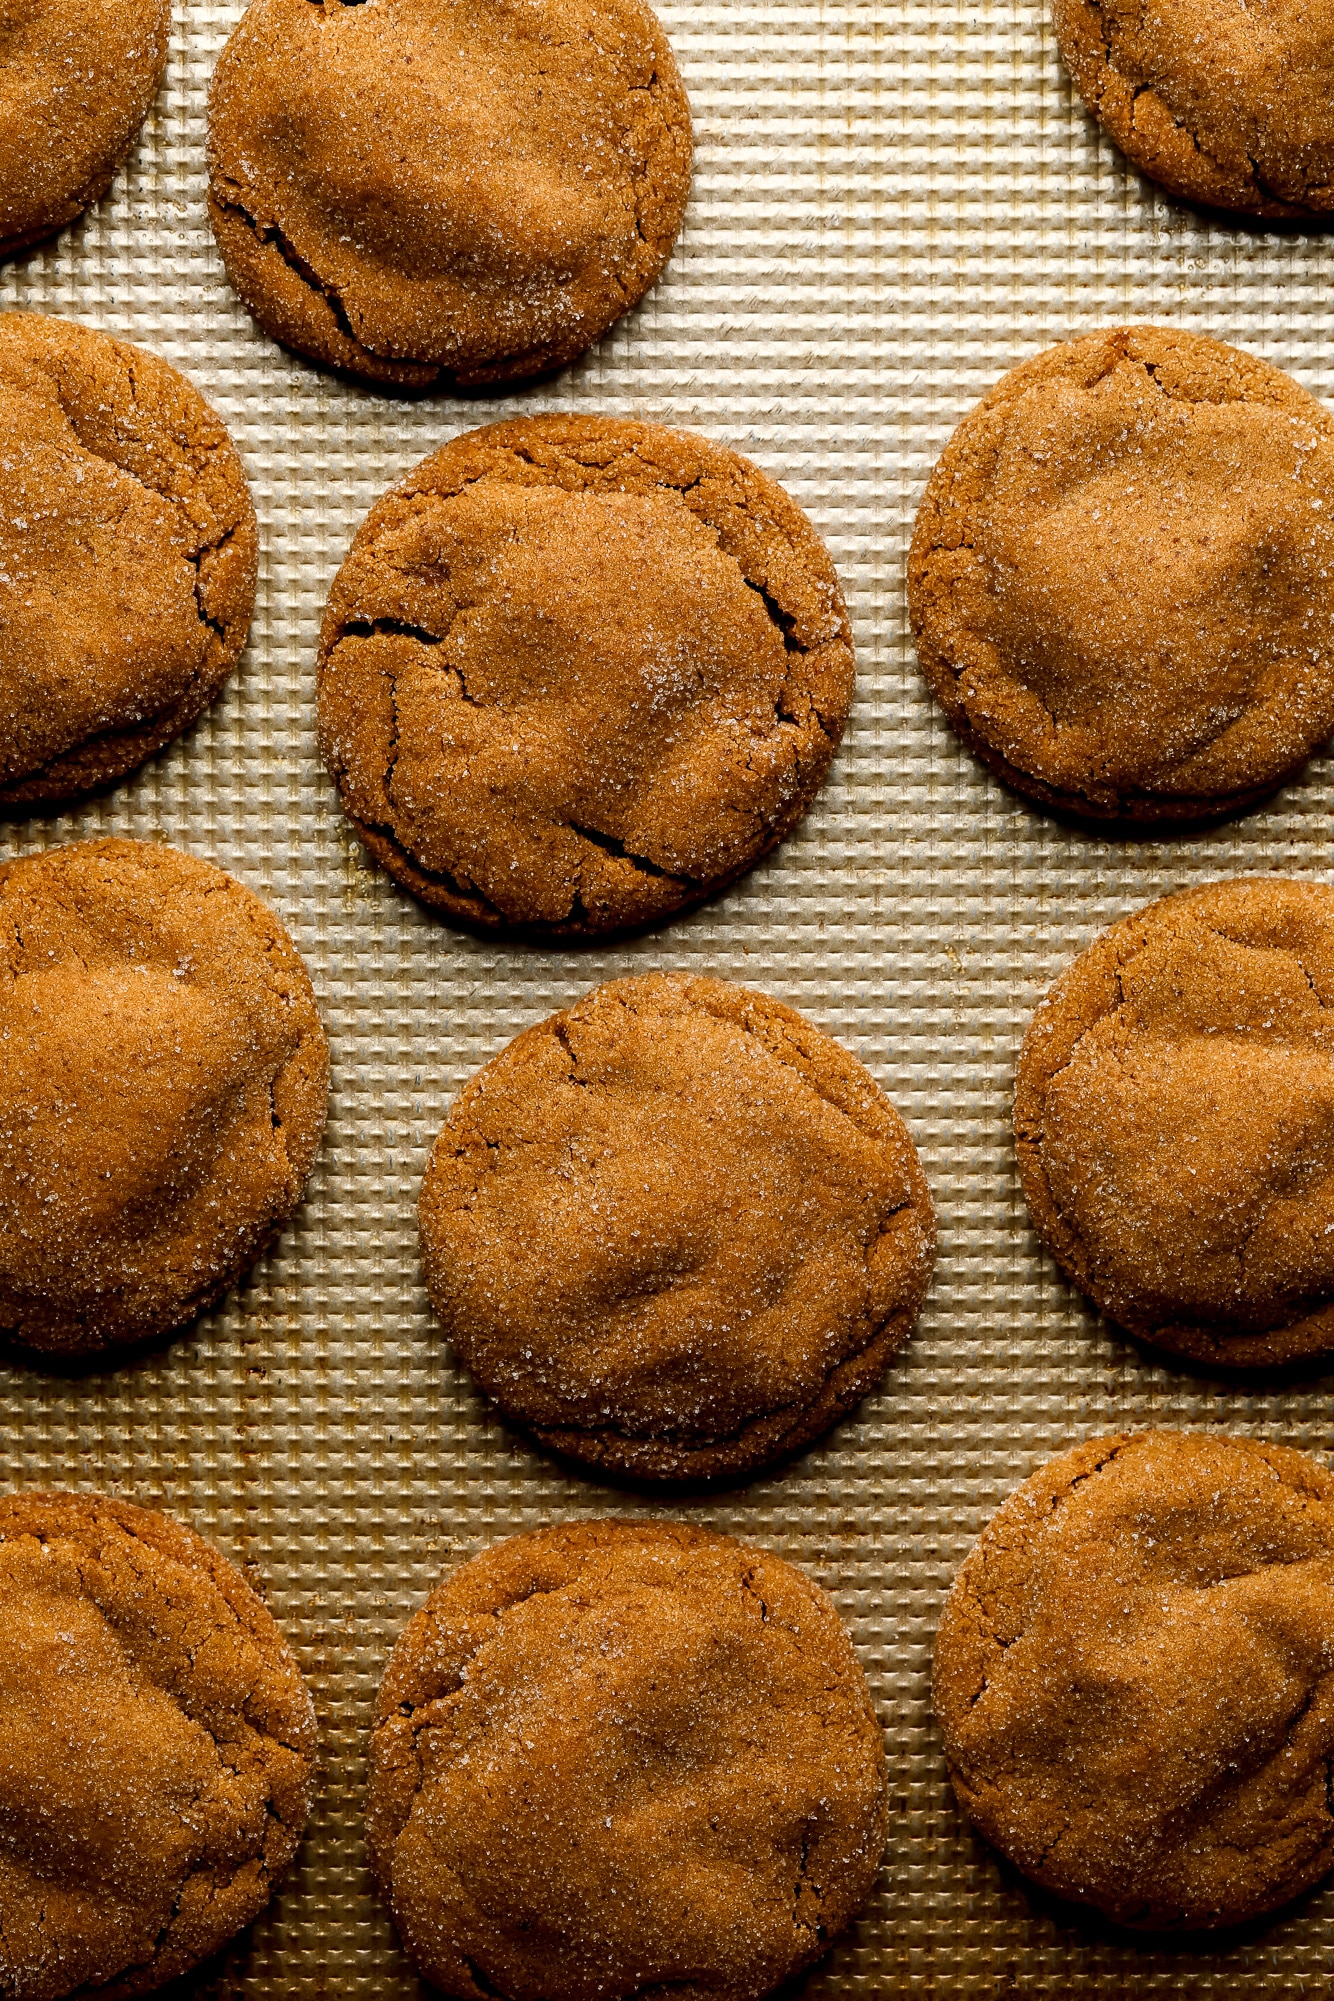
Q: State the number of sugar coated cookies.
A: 12